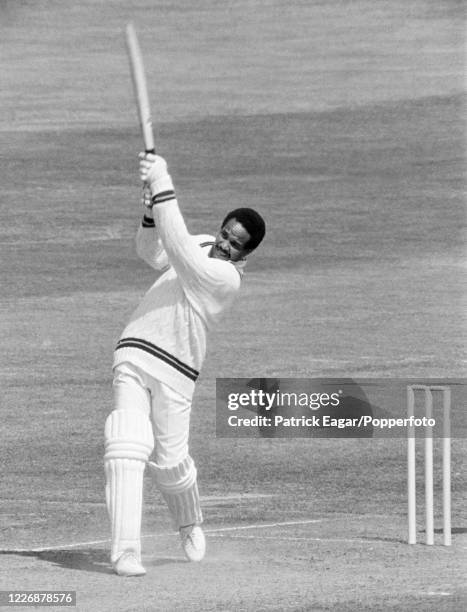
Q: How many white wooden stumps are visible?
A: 3